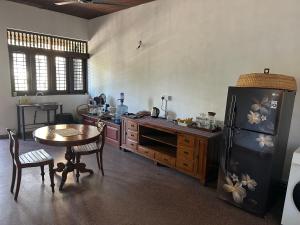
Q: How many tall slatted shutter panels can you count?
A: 4